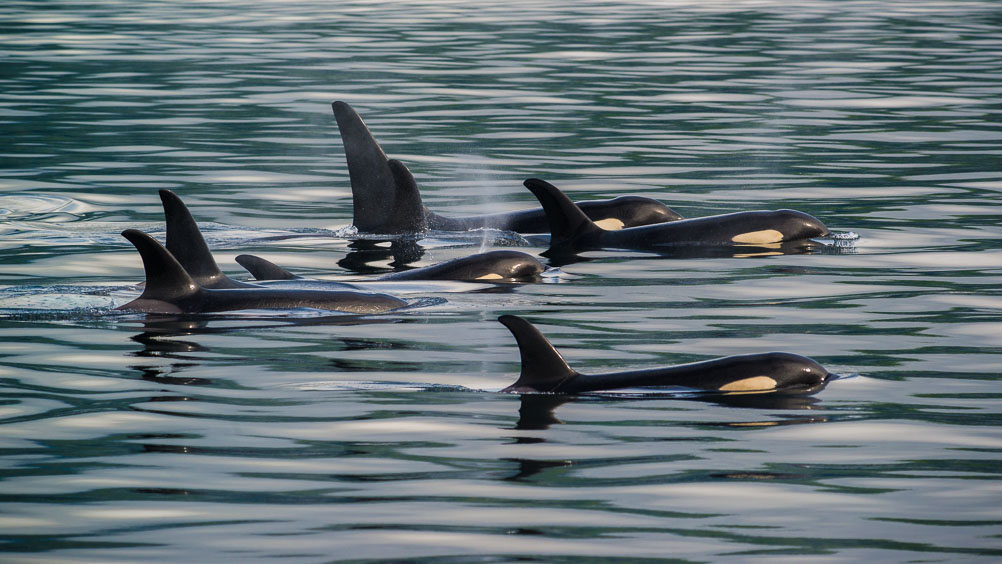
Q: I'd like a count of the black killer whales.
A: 7